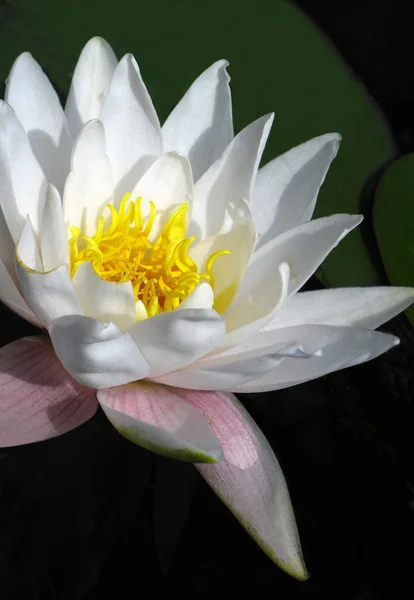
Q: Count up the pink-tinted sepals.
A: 3